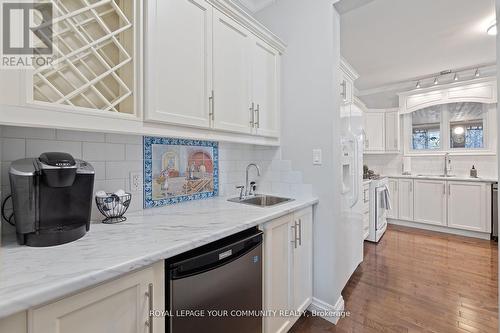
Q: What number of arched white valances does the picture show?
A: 1